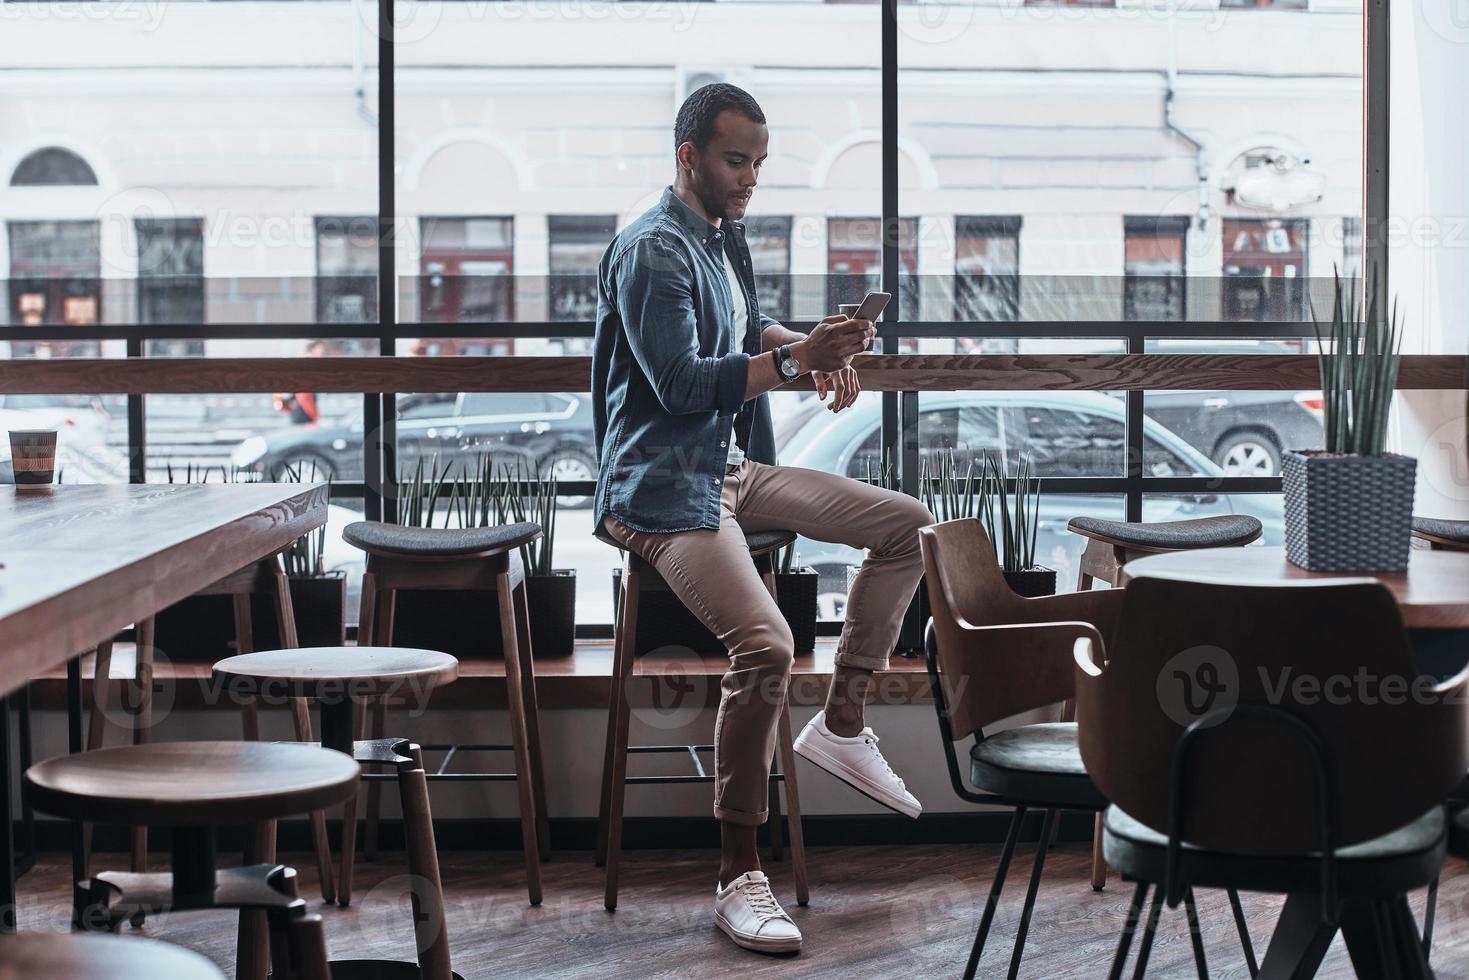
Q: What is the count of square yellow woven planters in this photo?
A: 0